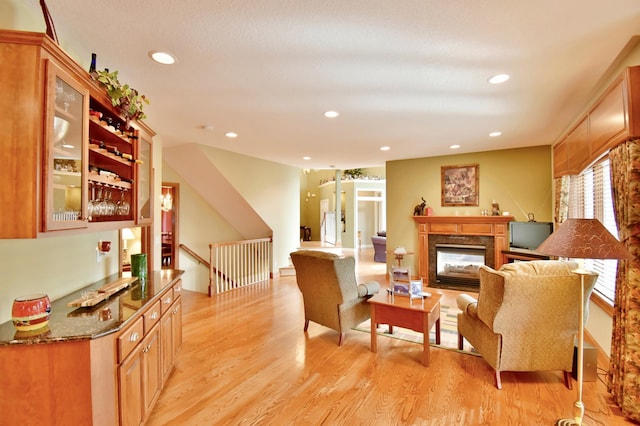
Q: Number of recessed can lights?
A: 8